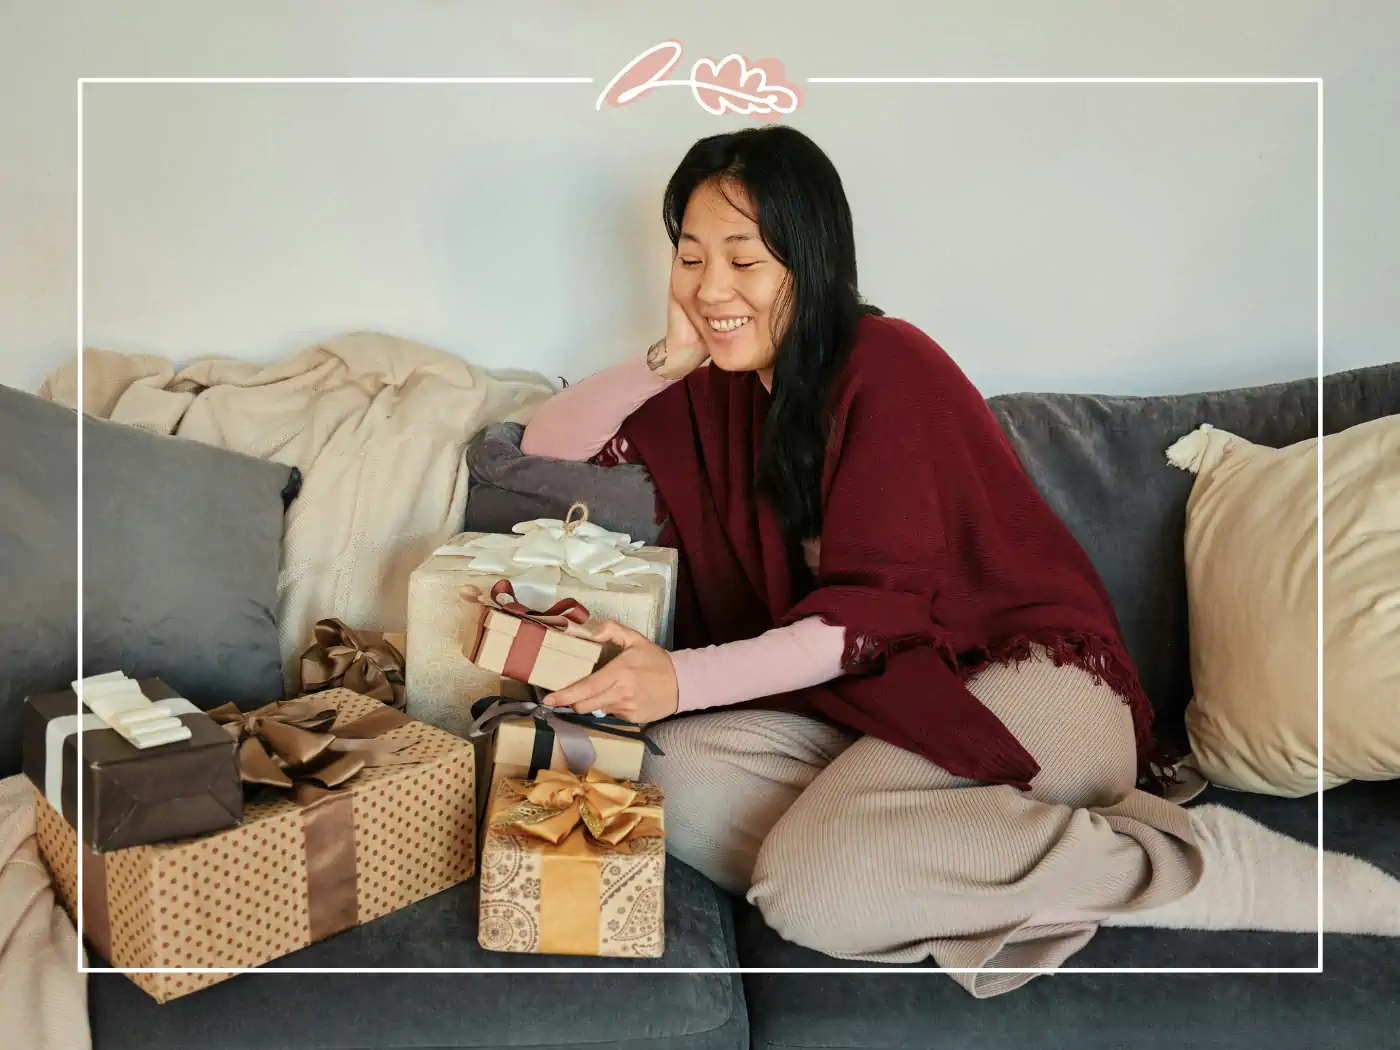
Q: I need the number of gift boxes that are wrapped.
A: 7